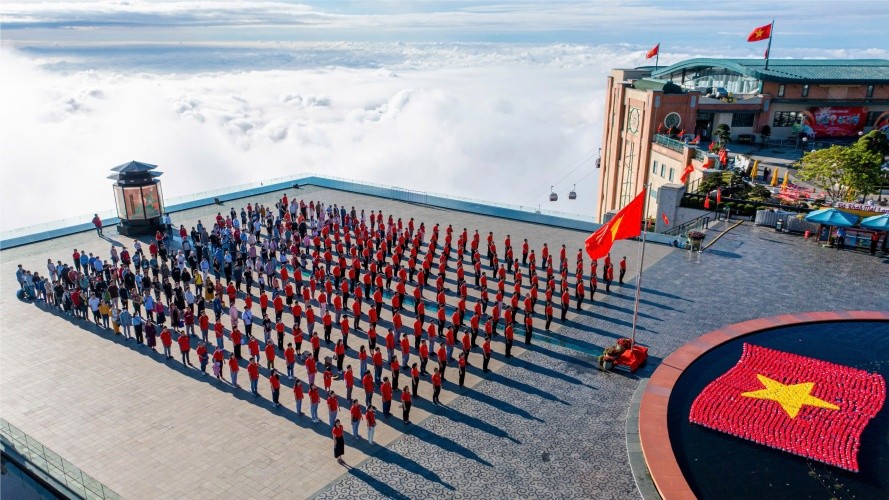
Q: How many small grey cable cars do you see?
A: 3